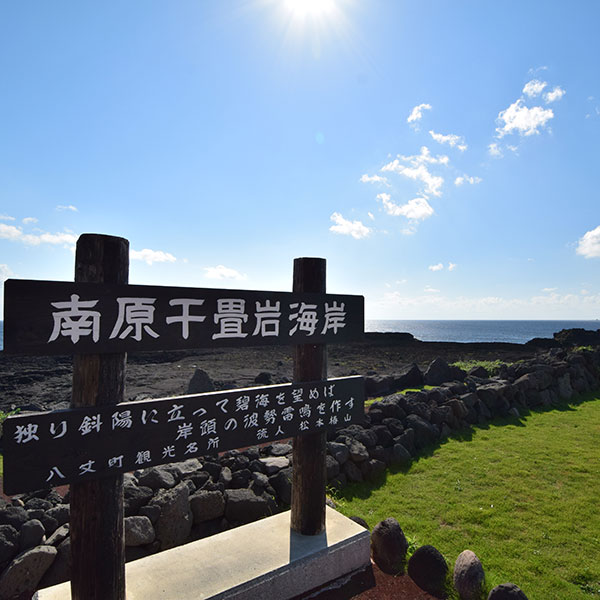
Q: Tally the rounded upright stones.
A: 4